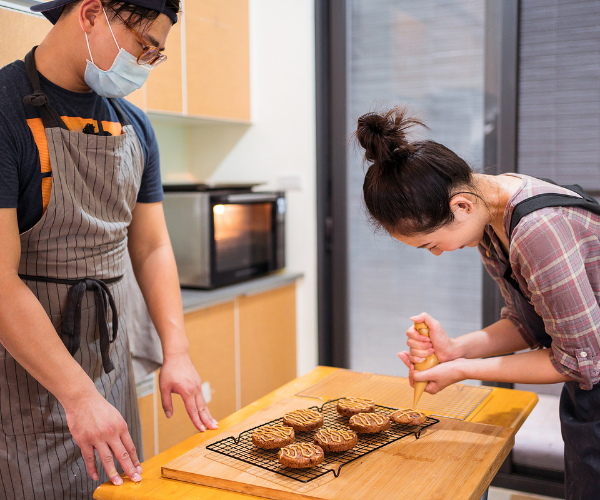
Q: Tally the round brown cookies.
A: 7